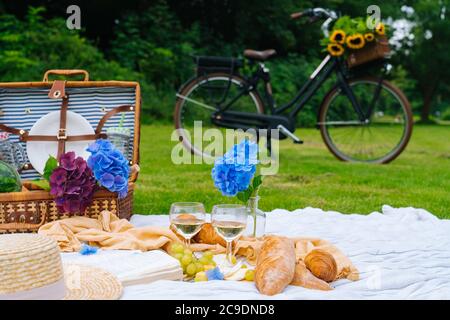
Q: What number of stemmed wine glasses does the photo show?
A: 2